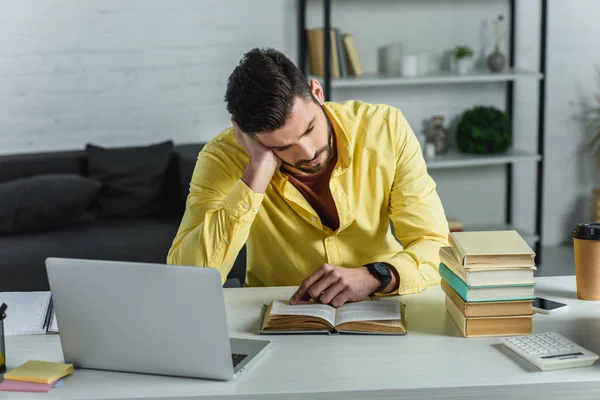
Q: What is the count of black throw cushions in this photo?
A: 2